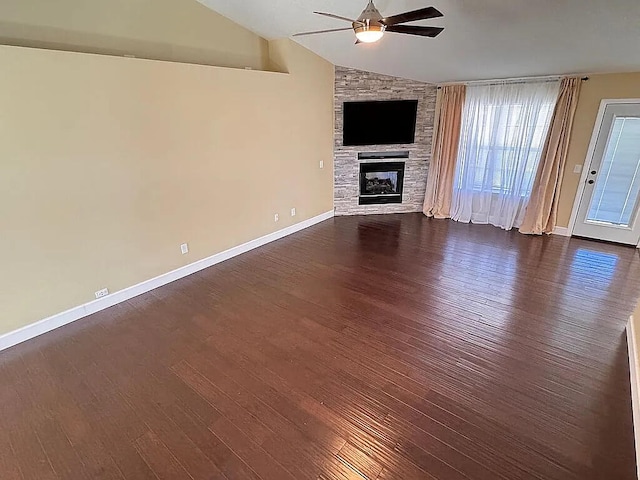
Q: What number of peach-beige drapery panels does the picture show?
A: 2